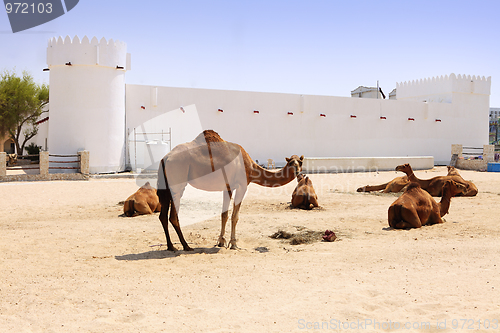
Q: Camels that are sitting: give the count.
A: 5